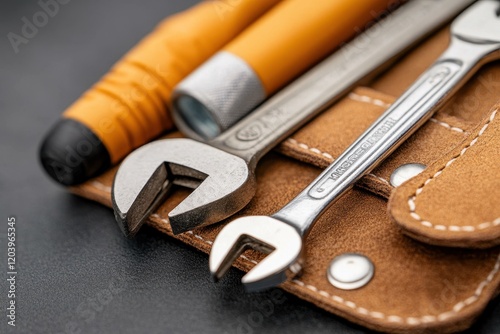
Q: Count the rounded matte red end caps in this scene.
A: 0